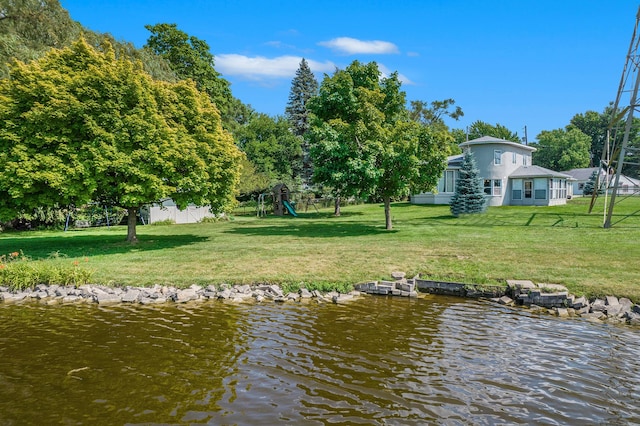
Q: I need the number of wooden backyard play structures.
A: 1